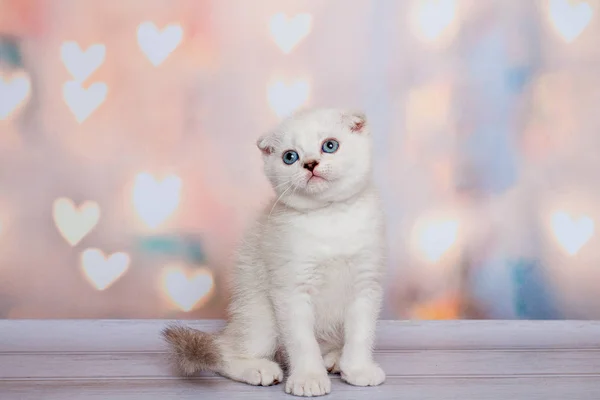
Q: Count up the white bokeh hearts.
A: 14